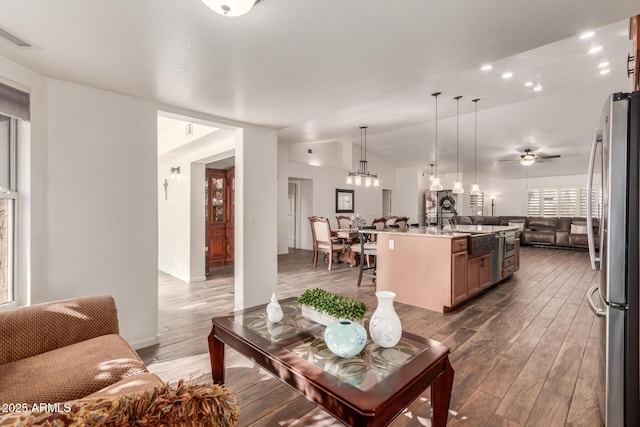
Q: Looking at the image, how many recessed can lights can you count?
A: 8